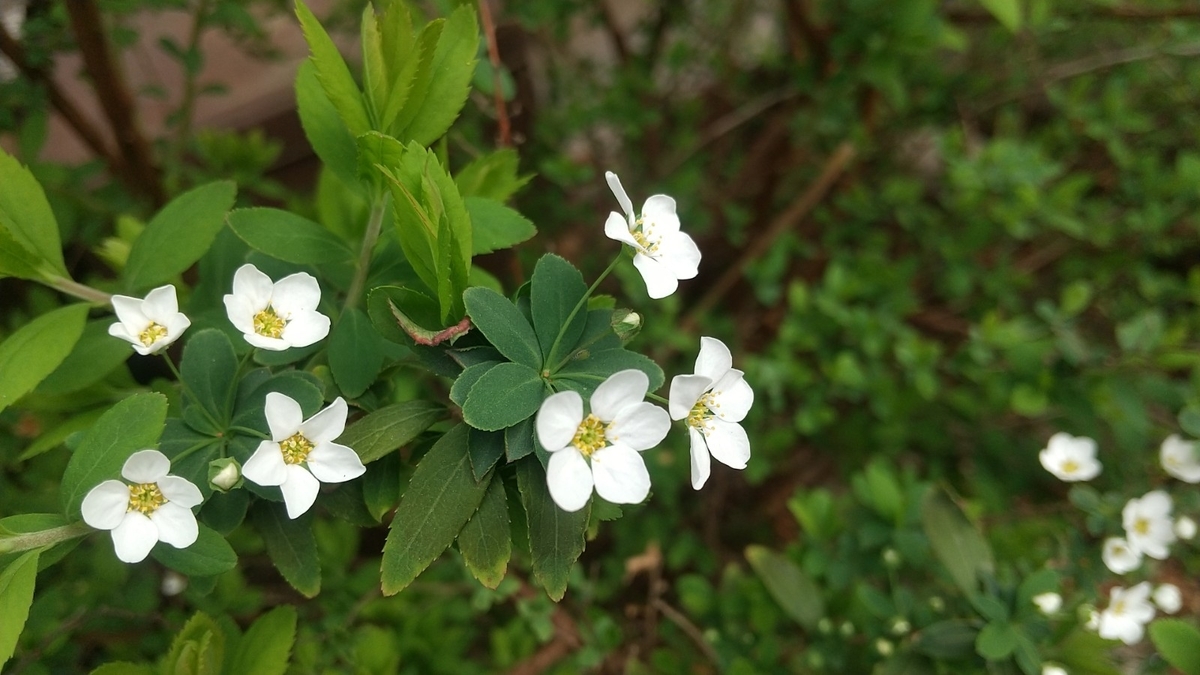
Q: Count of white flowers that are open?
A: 12